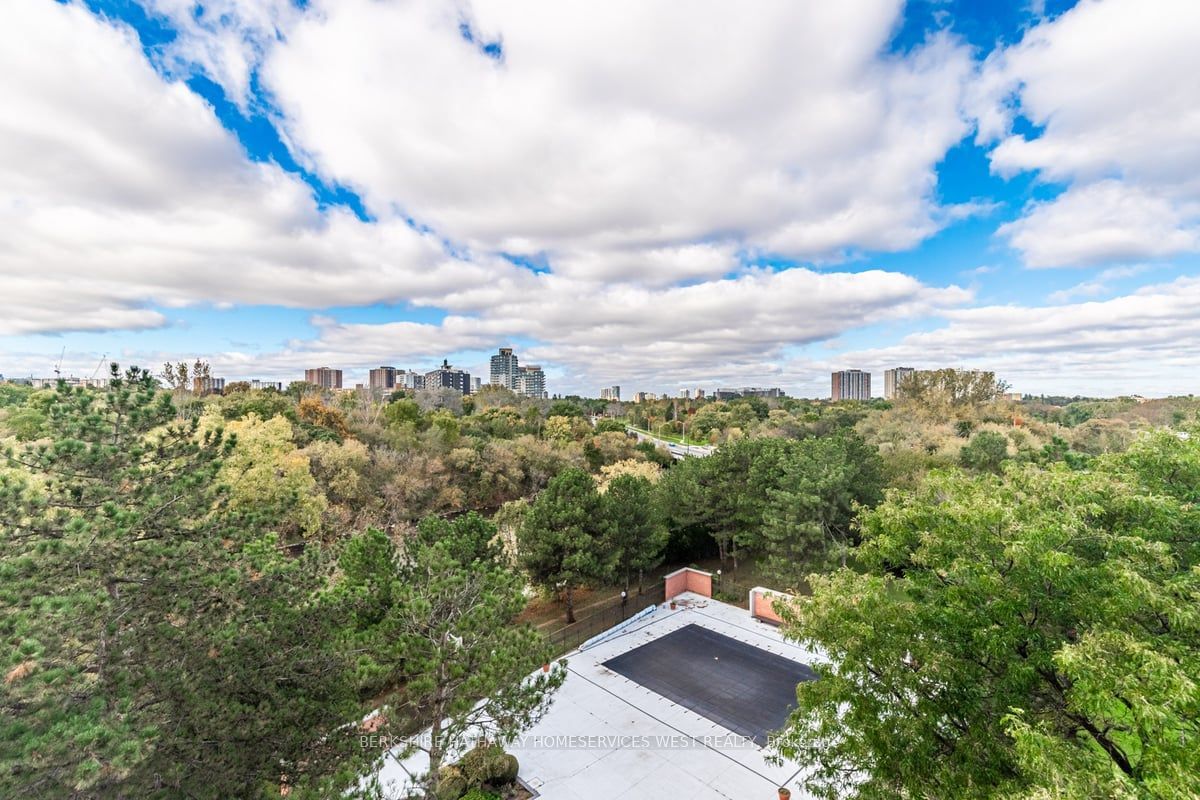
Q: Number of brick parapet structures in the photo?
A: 2